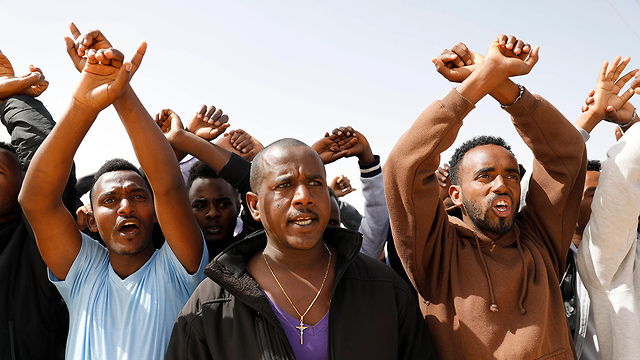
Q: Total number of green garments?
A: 0